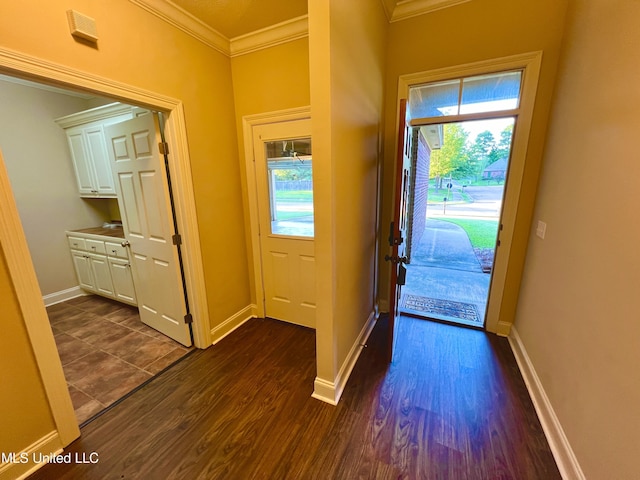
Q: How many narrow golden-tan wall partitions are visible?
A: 1